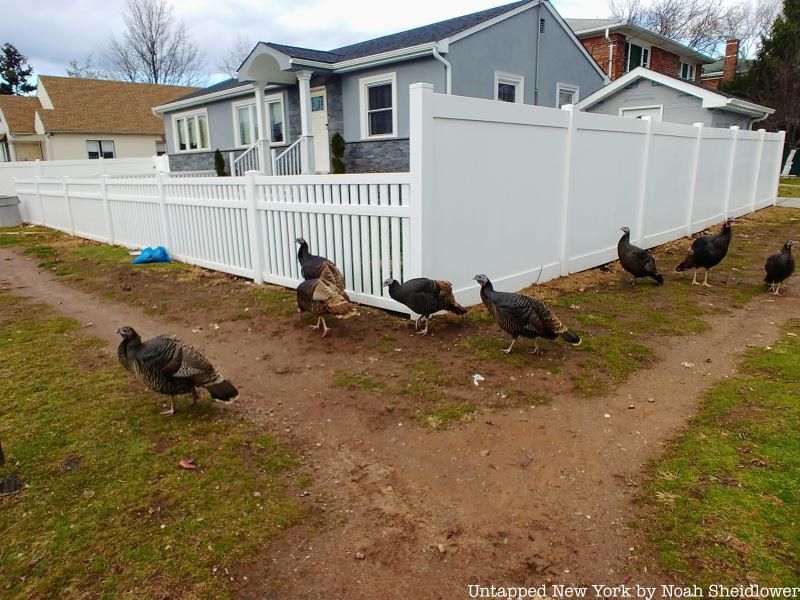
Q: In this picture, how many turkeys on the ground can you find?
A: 8